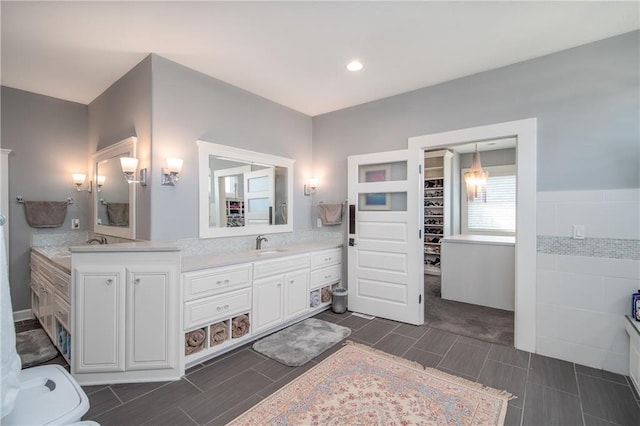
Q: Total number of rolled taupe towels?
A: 4